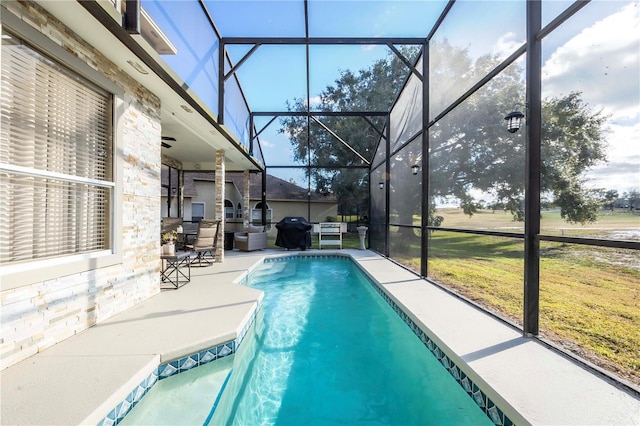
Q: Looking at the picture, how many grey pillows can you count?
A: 1